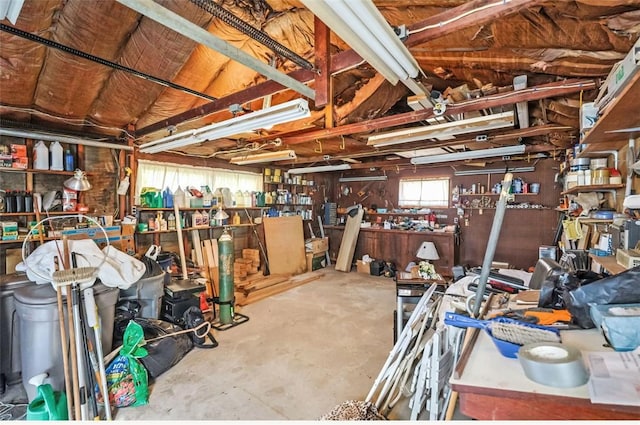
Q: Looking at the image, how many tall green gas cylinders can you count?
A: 1